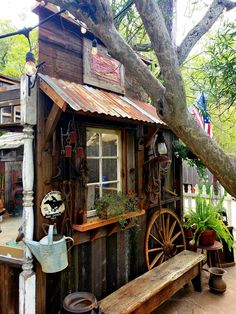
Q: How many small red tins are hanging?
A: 3